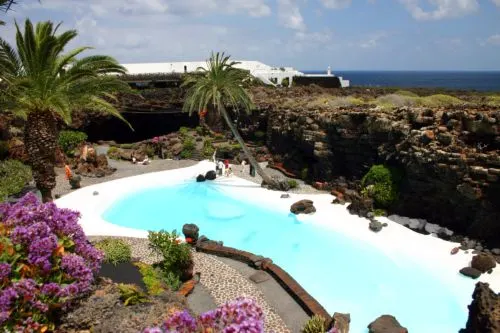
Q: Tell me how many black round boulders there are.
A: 2